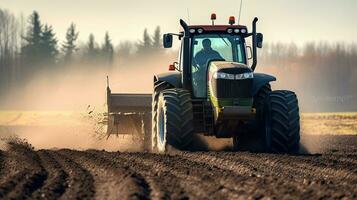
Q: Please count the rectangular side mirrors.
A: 2